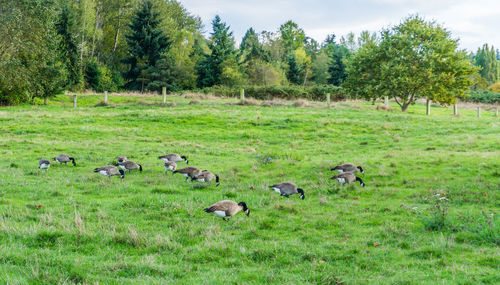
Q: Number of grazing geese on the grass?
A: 13